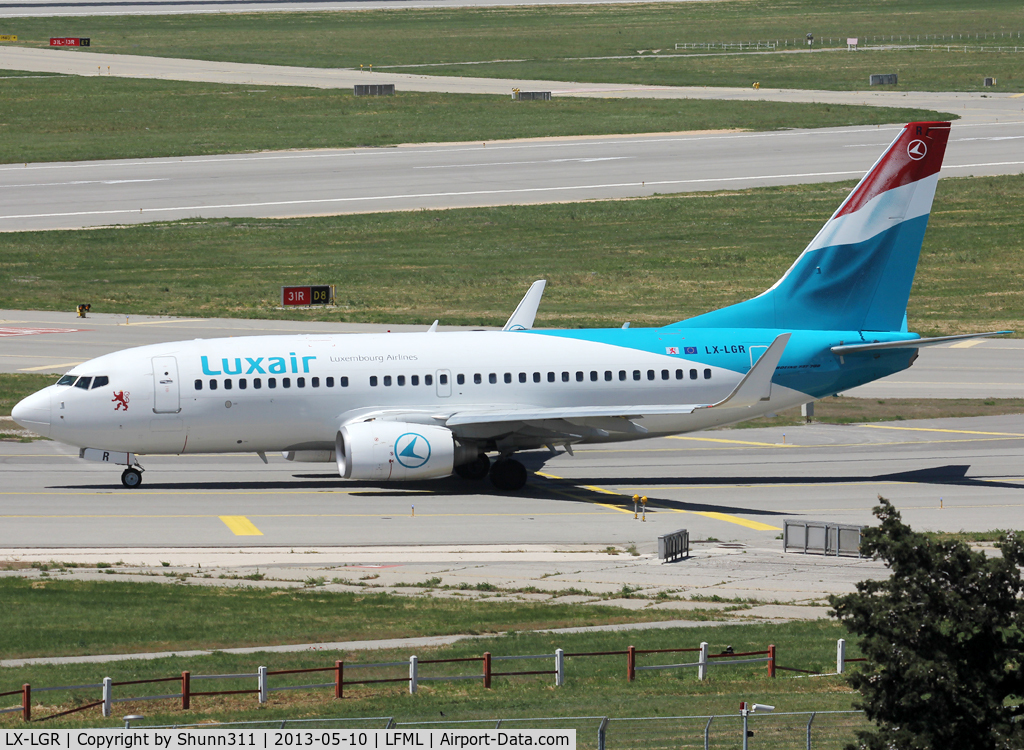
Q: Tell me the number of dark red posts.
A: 6